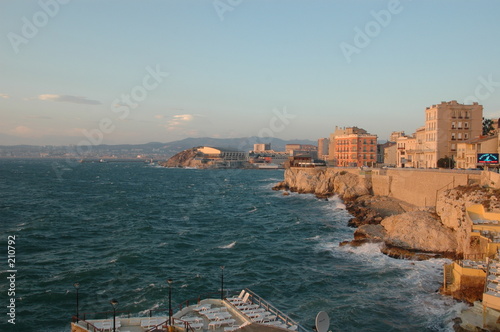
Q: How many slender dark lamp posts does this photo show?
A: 4